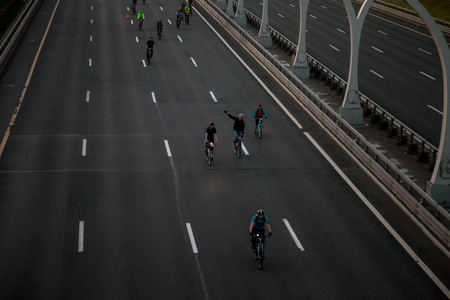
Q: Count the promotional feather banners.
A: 0